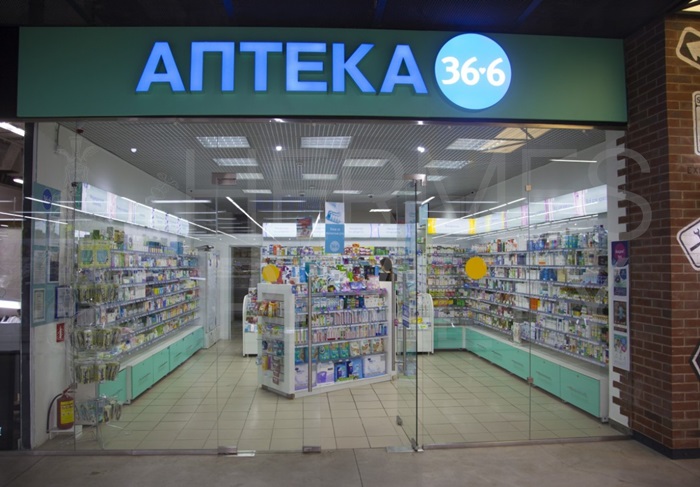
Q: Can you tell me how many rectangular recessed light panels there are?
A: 12